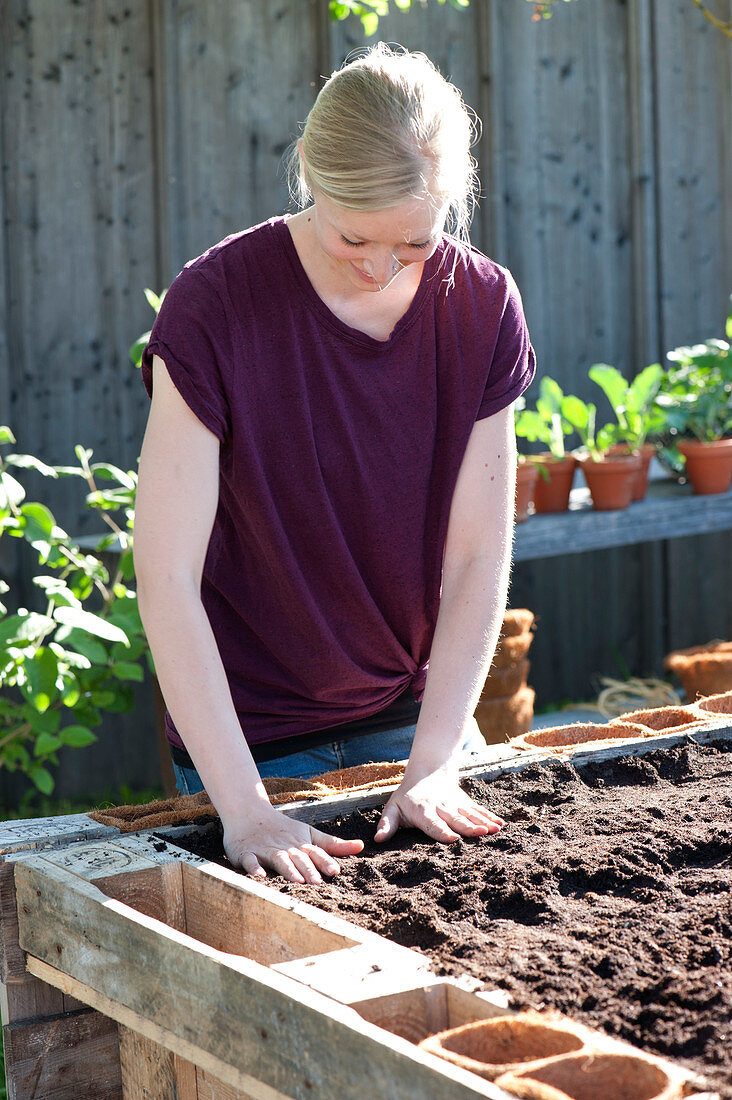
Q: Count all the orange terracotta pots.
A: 5